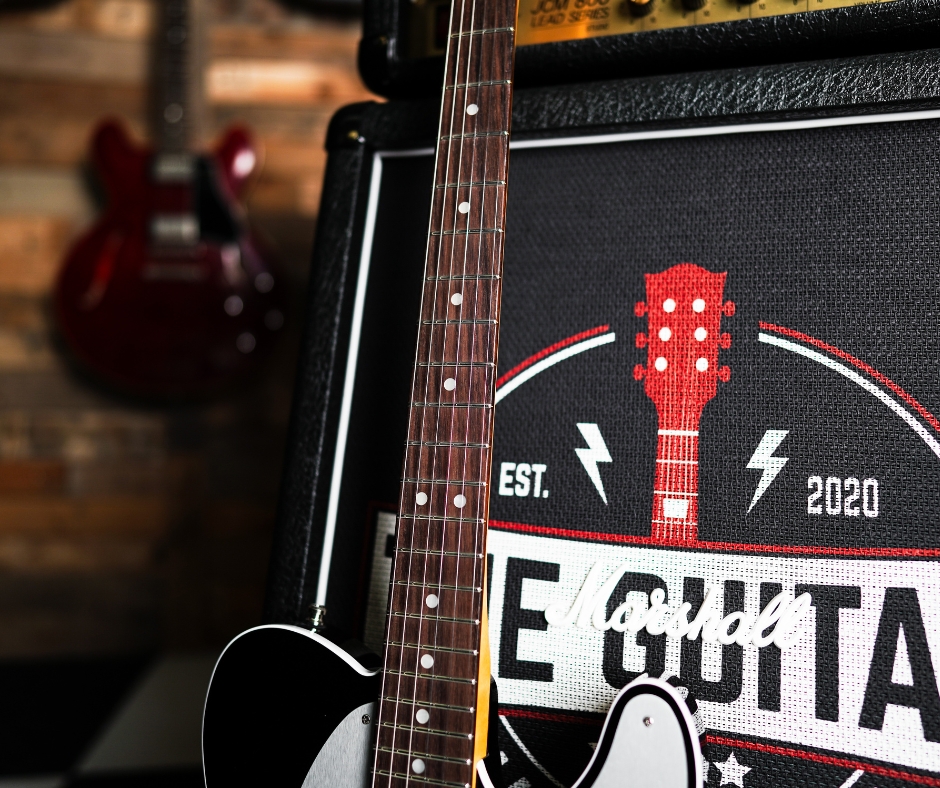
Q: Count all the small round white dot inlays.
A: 10